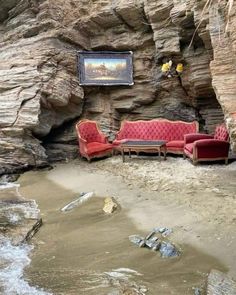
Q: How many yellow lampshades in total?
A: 2